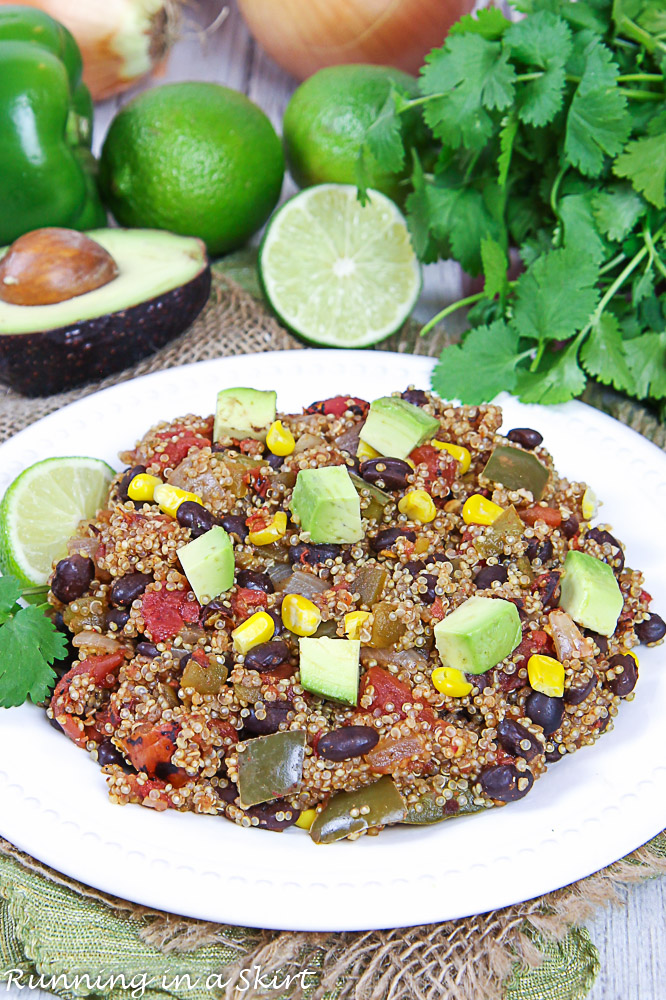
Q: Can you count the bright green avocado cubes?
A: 7